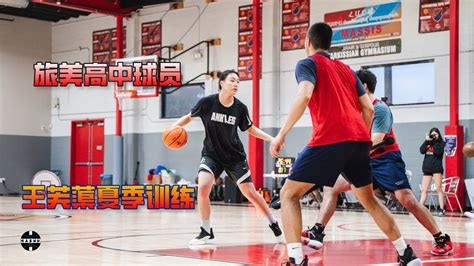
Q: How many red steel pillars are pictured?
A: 3